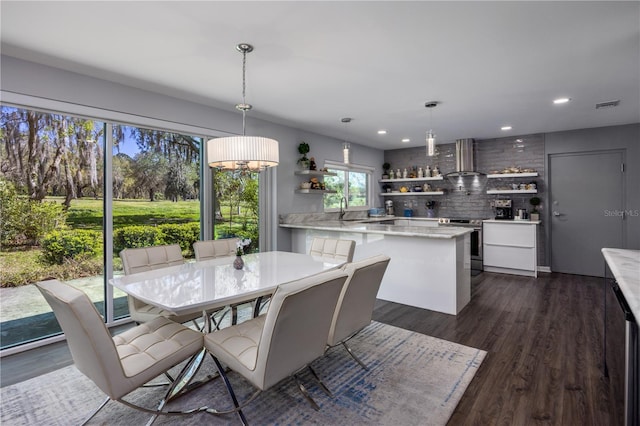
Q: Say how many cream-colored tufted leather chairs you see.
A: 6